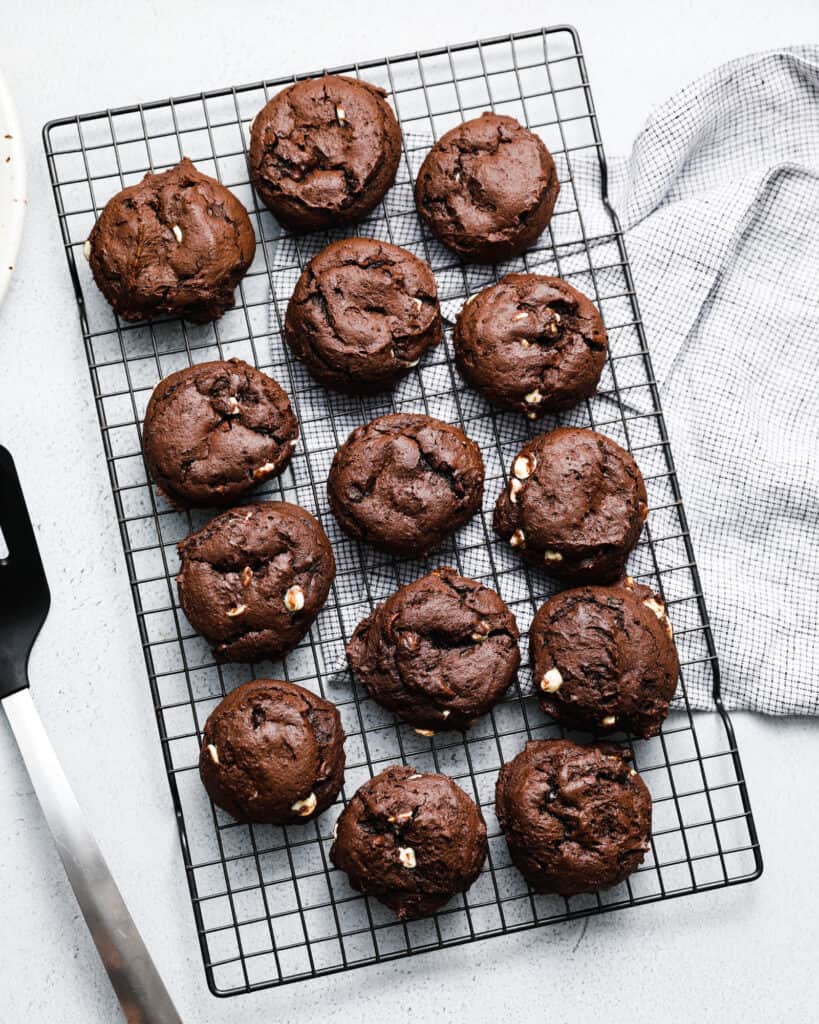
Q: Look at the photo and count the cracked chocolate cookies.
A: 14